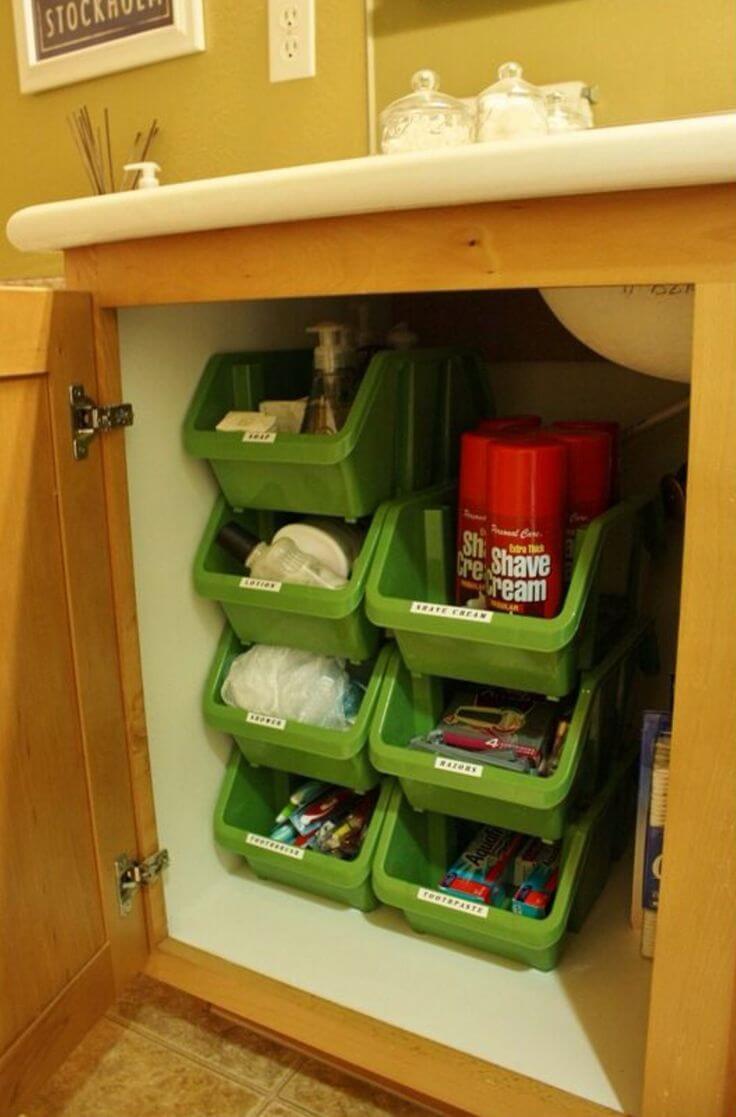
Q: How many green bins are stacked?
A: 7